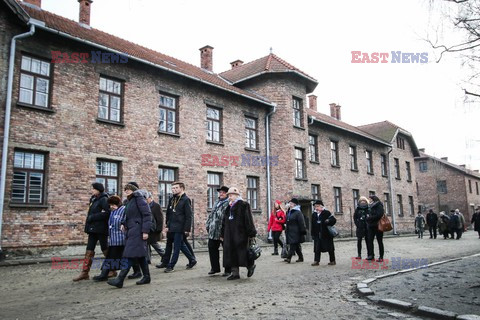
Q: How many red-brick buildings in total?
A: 2